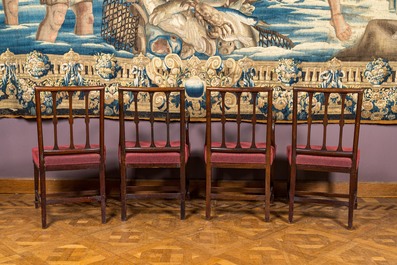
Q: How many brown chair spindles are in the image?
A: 12